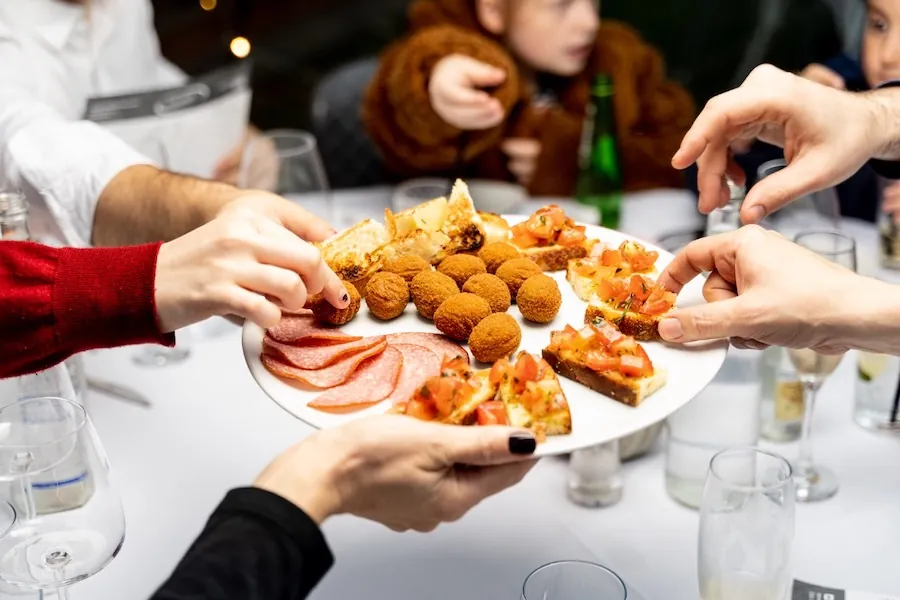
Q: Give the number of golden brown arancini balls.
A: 11